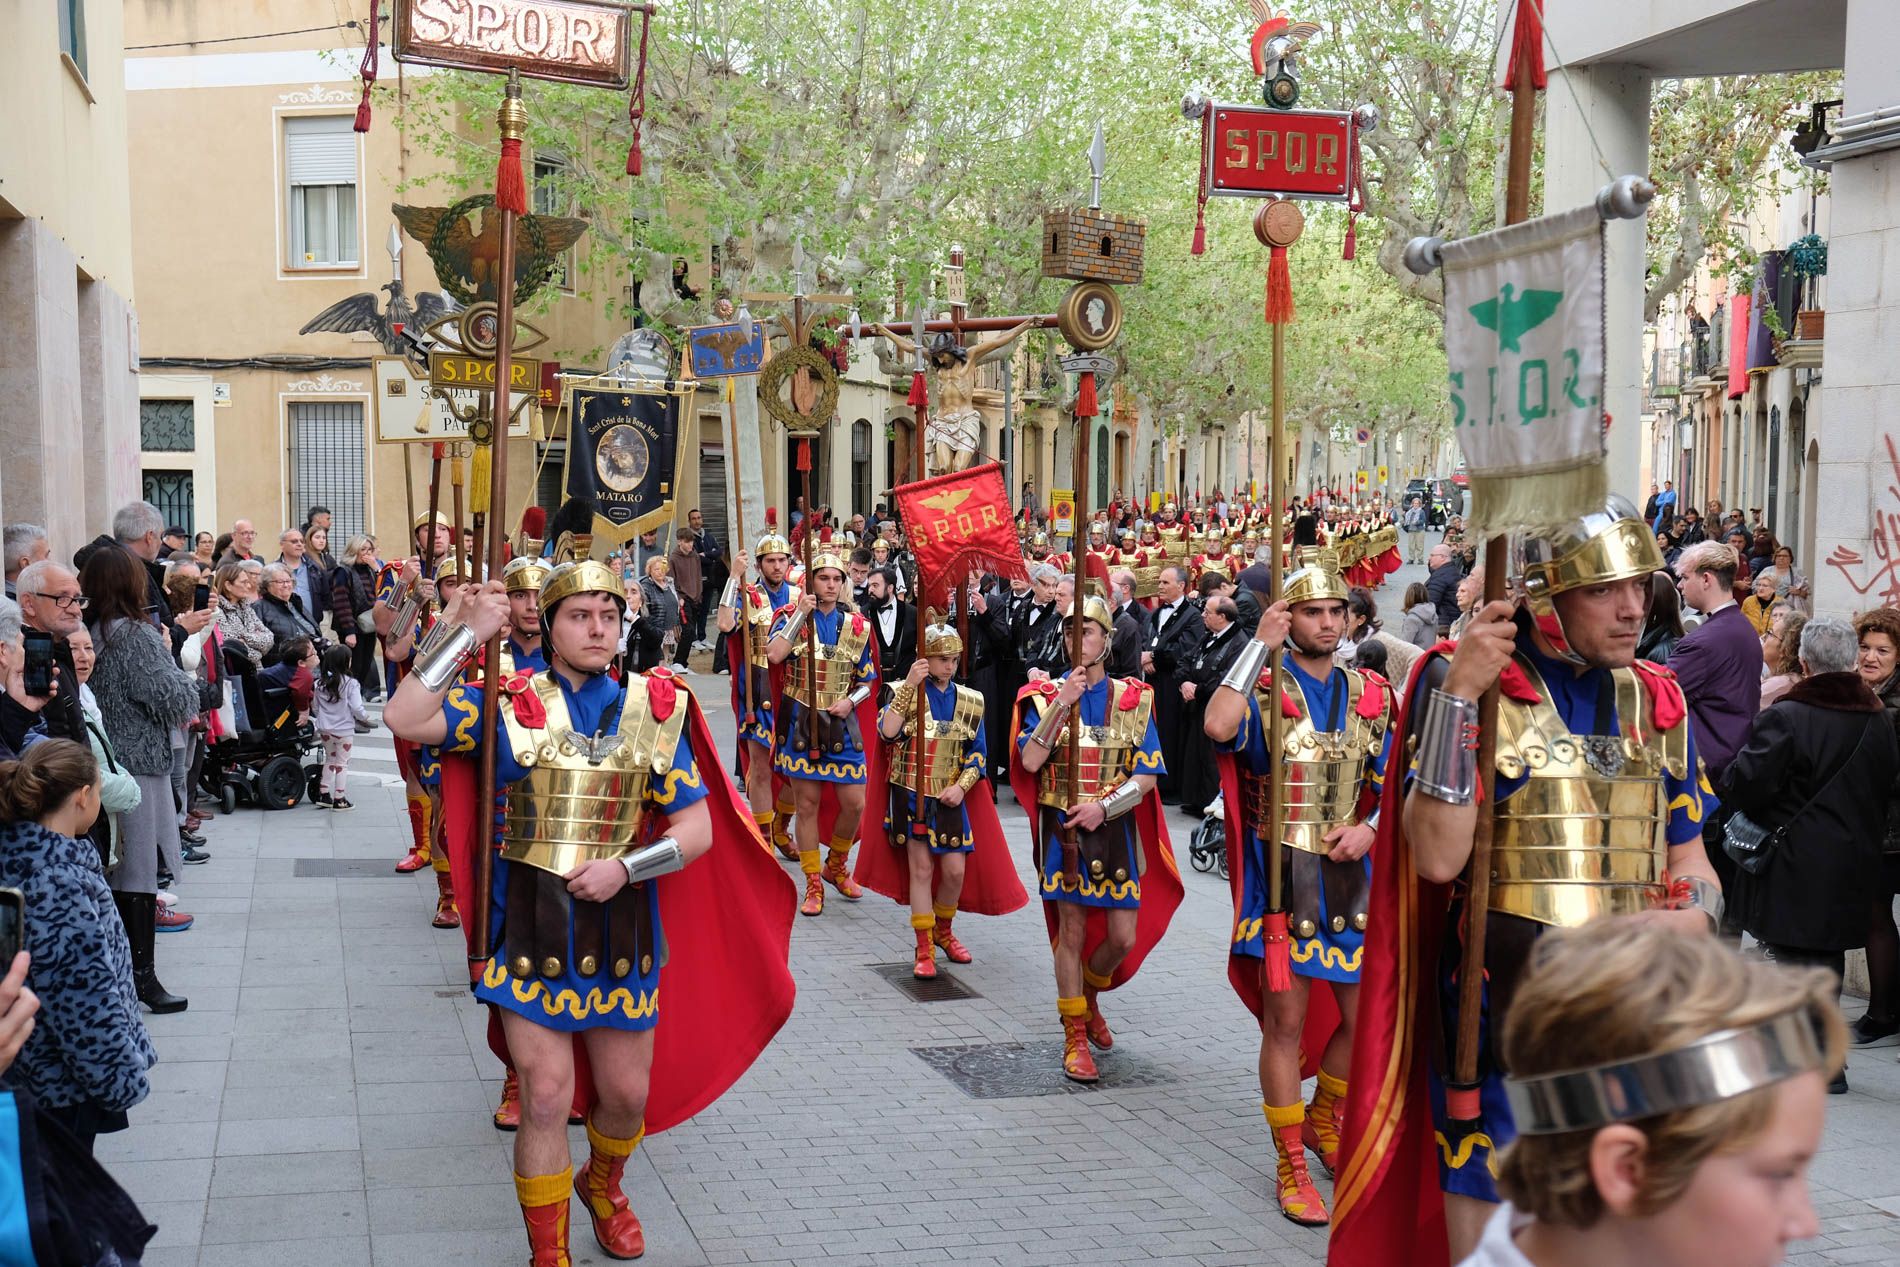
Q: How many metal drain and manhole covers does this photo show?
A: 3